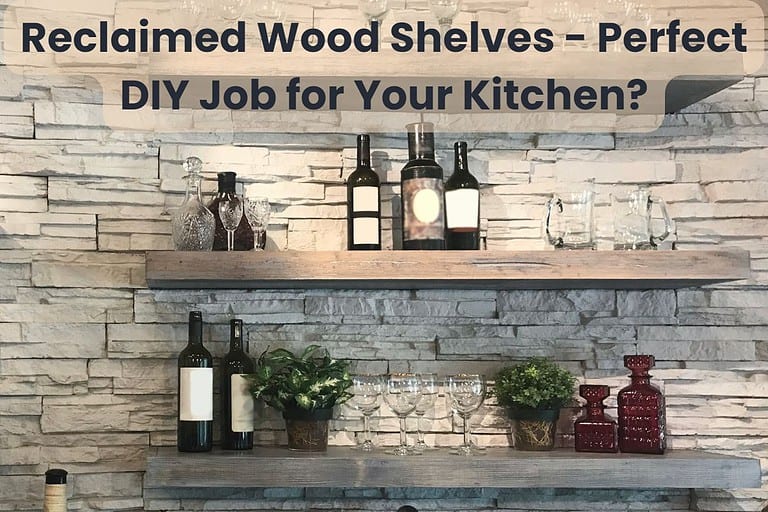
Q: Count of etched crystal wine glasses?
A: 2